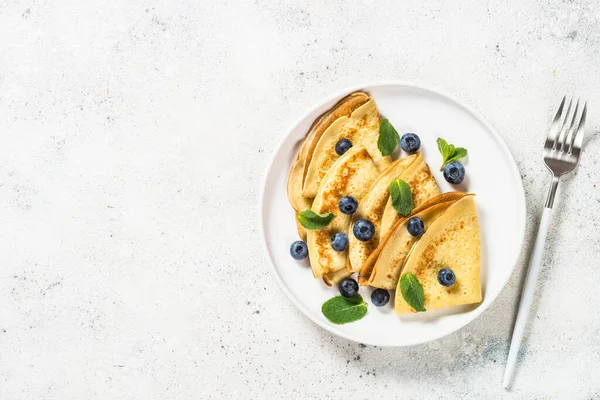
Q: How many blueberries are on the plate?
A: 11